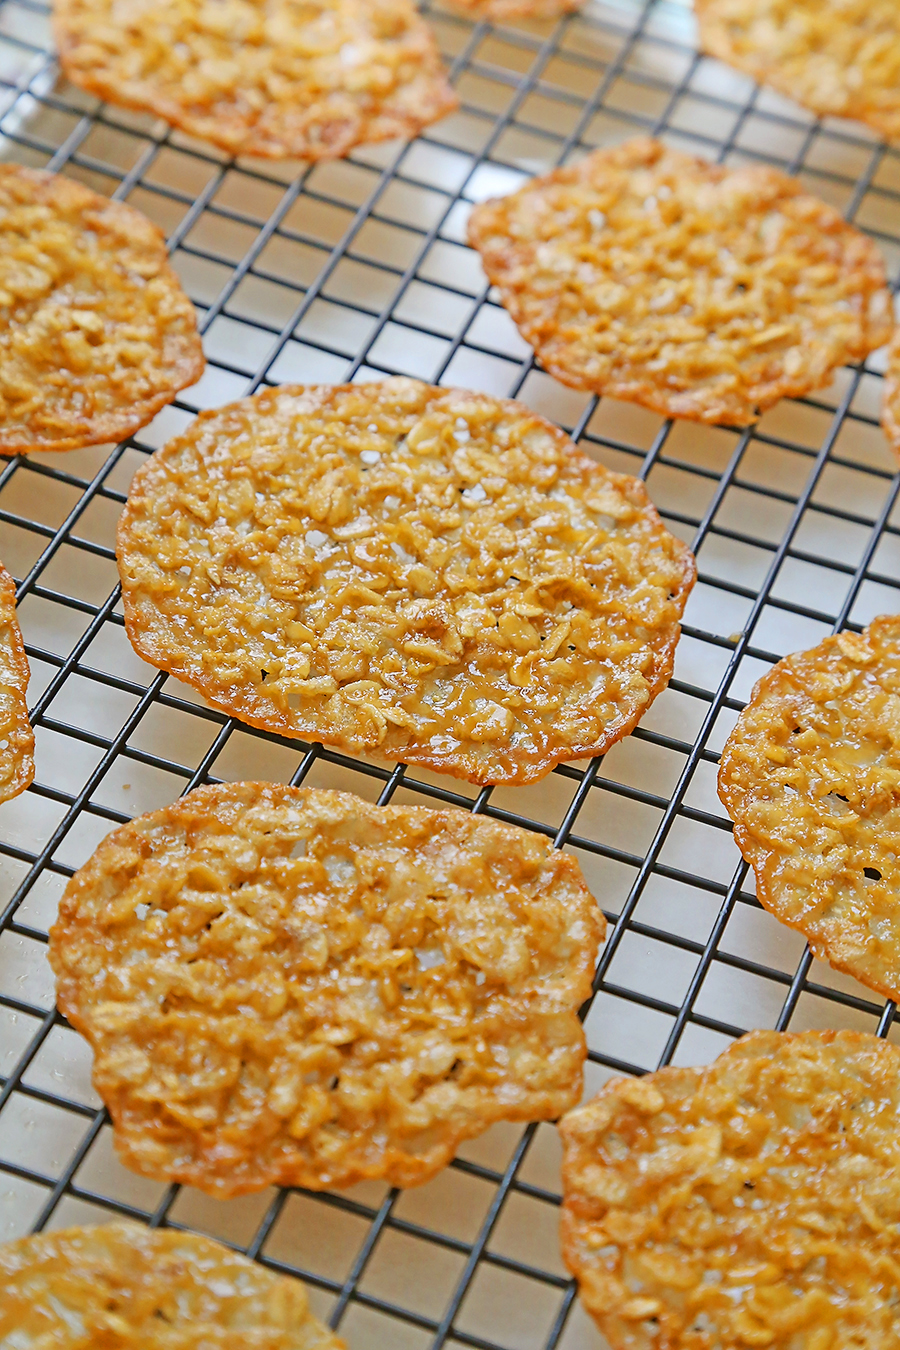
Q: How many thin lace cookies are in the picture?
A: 12